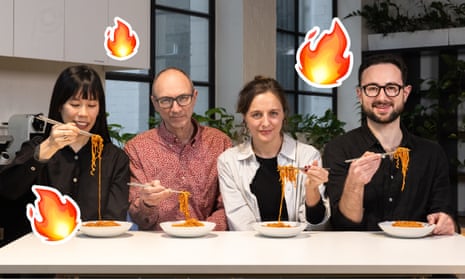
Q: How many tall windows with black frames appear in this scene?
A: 2